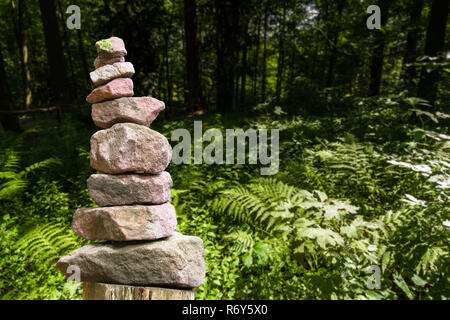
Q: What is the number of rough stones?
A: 9